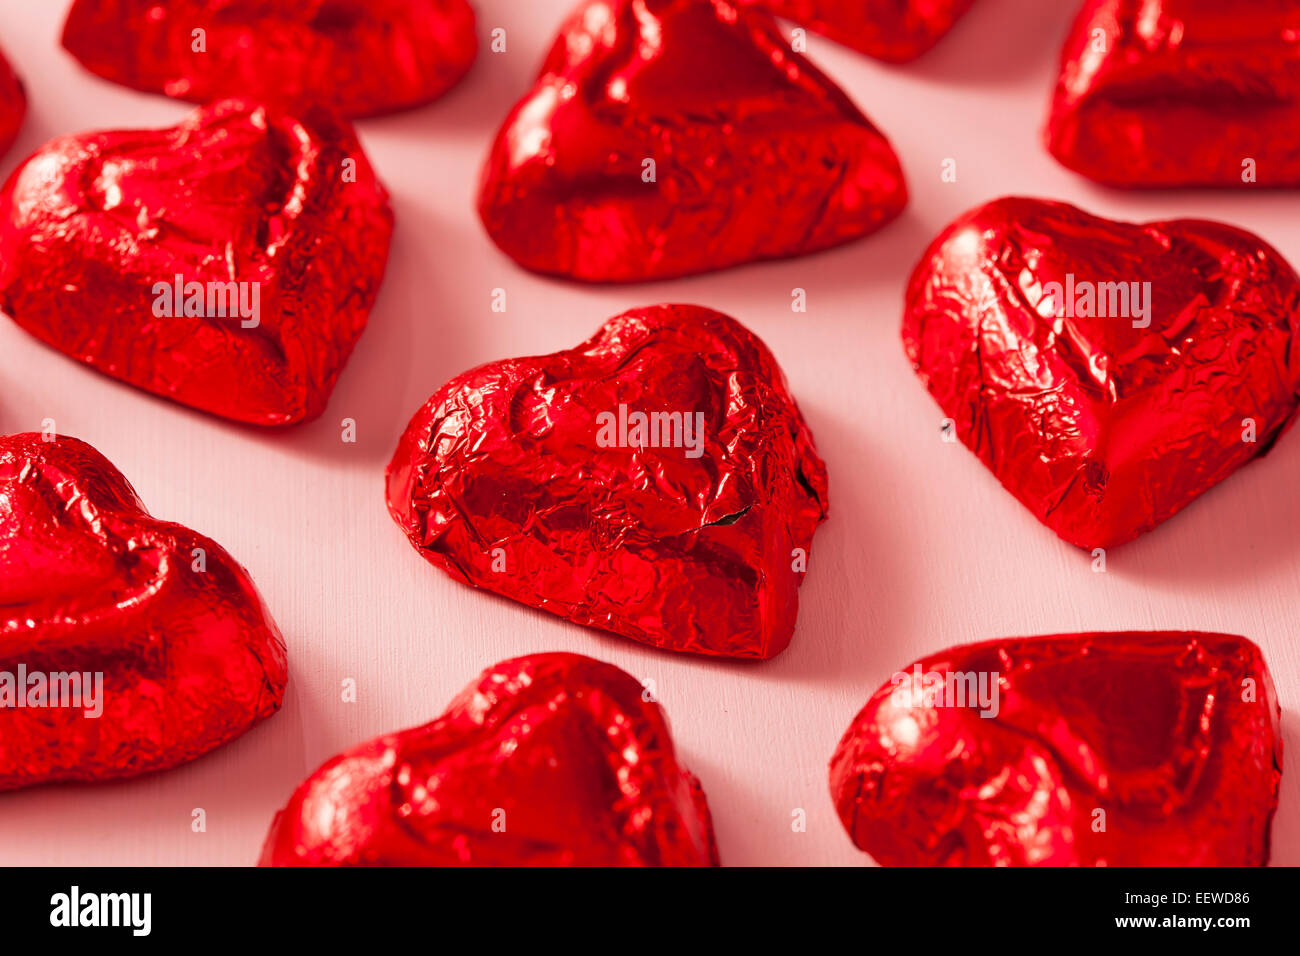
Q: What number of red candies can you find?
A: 11